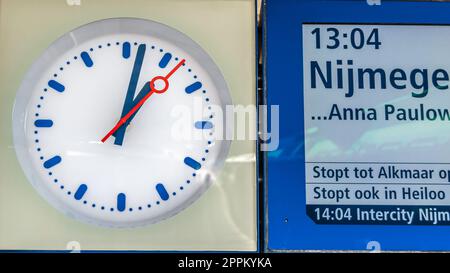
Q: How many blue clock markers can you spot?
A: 12